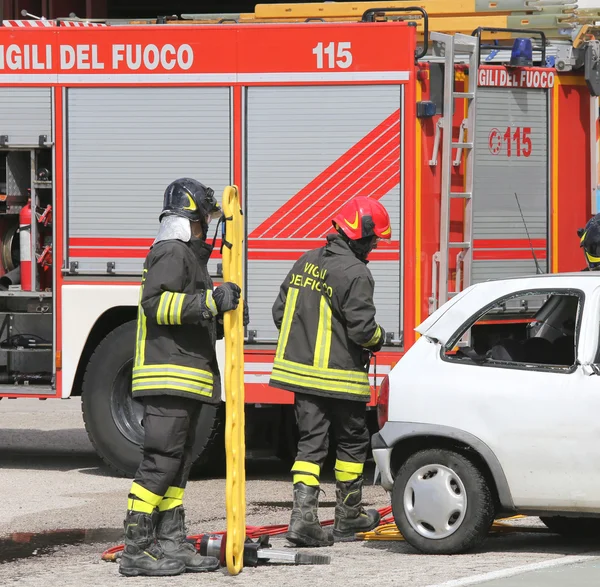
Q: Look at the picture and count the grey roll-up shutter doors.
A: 4